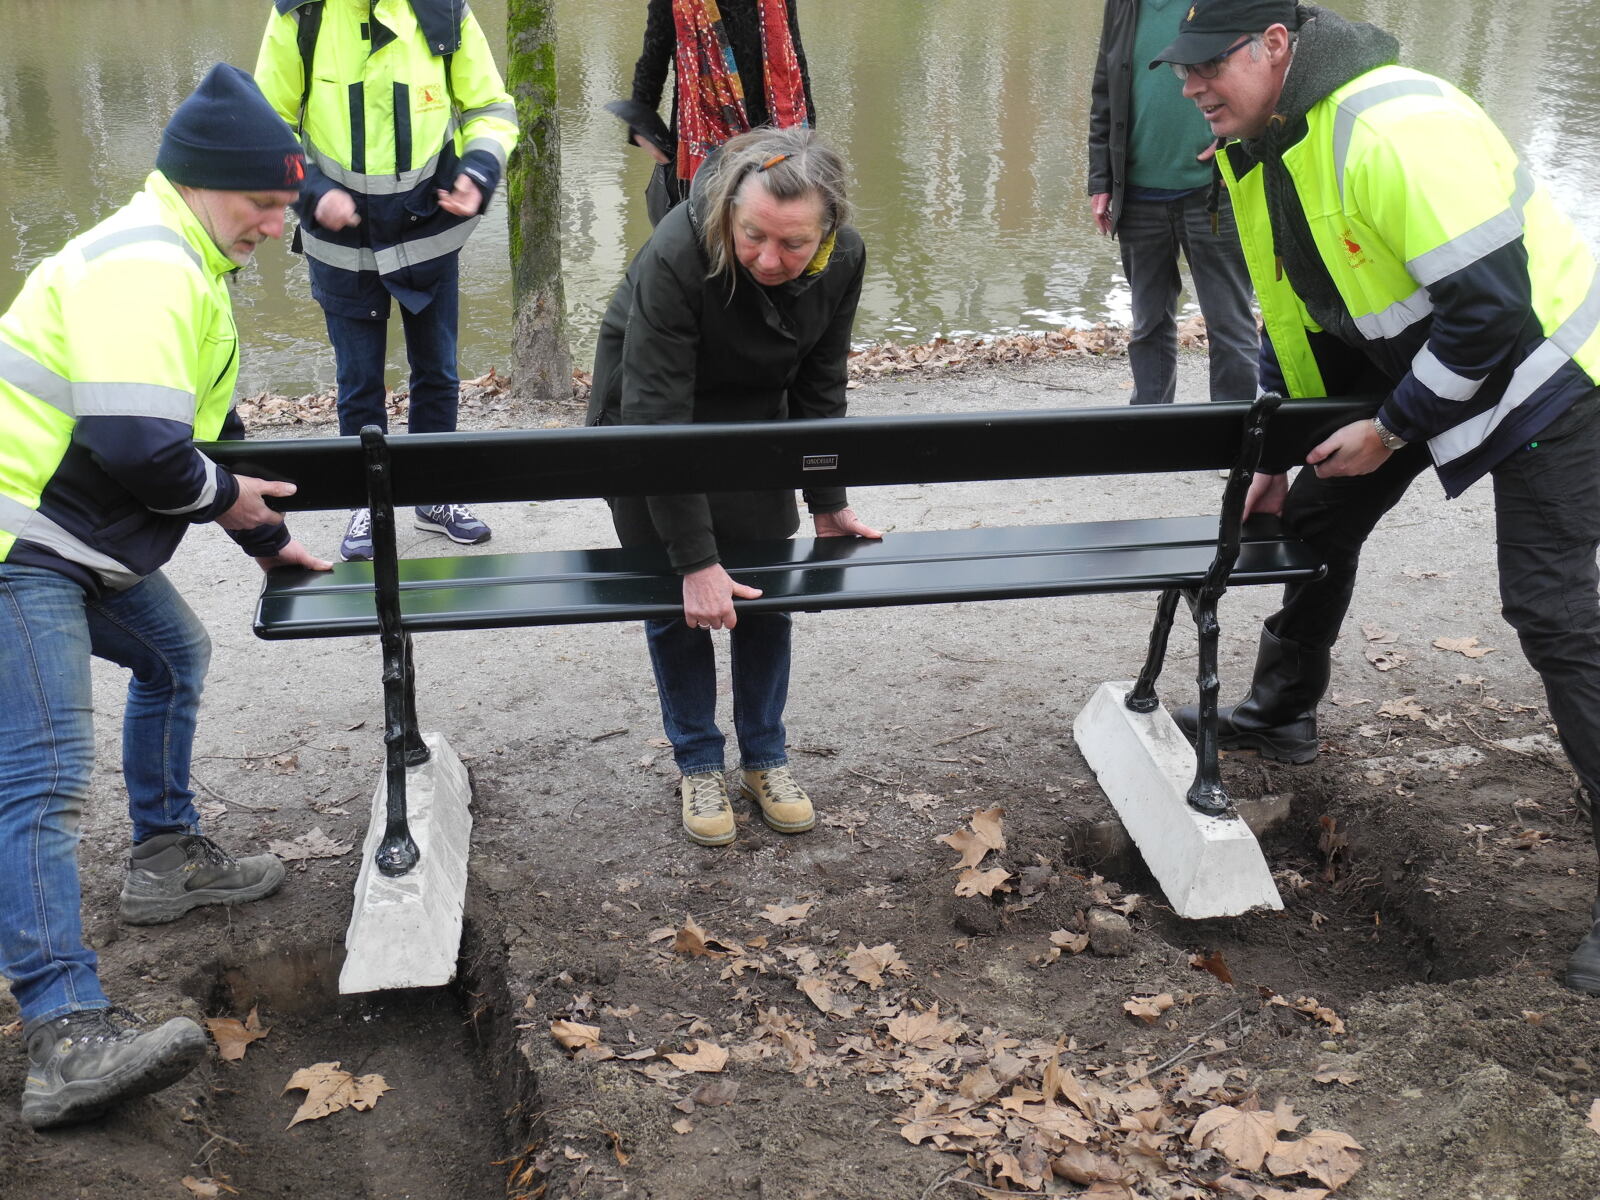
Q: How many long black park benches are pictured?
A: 1